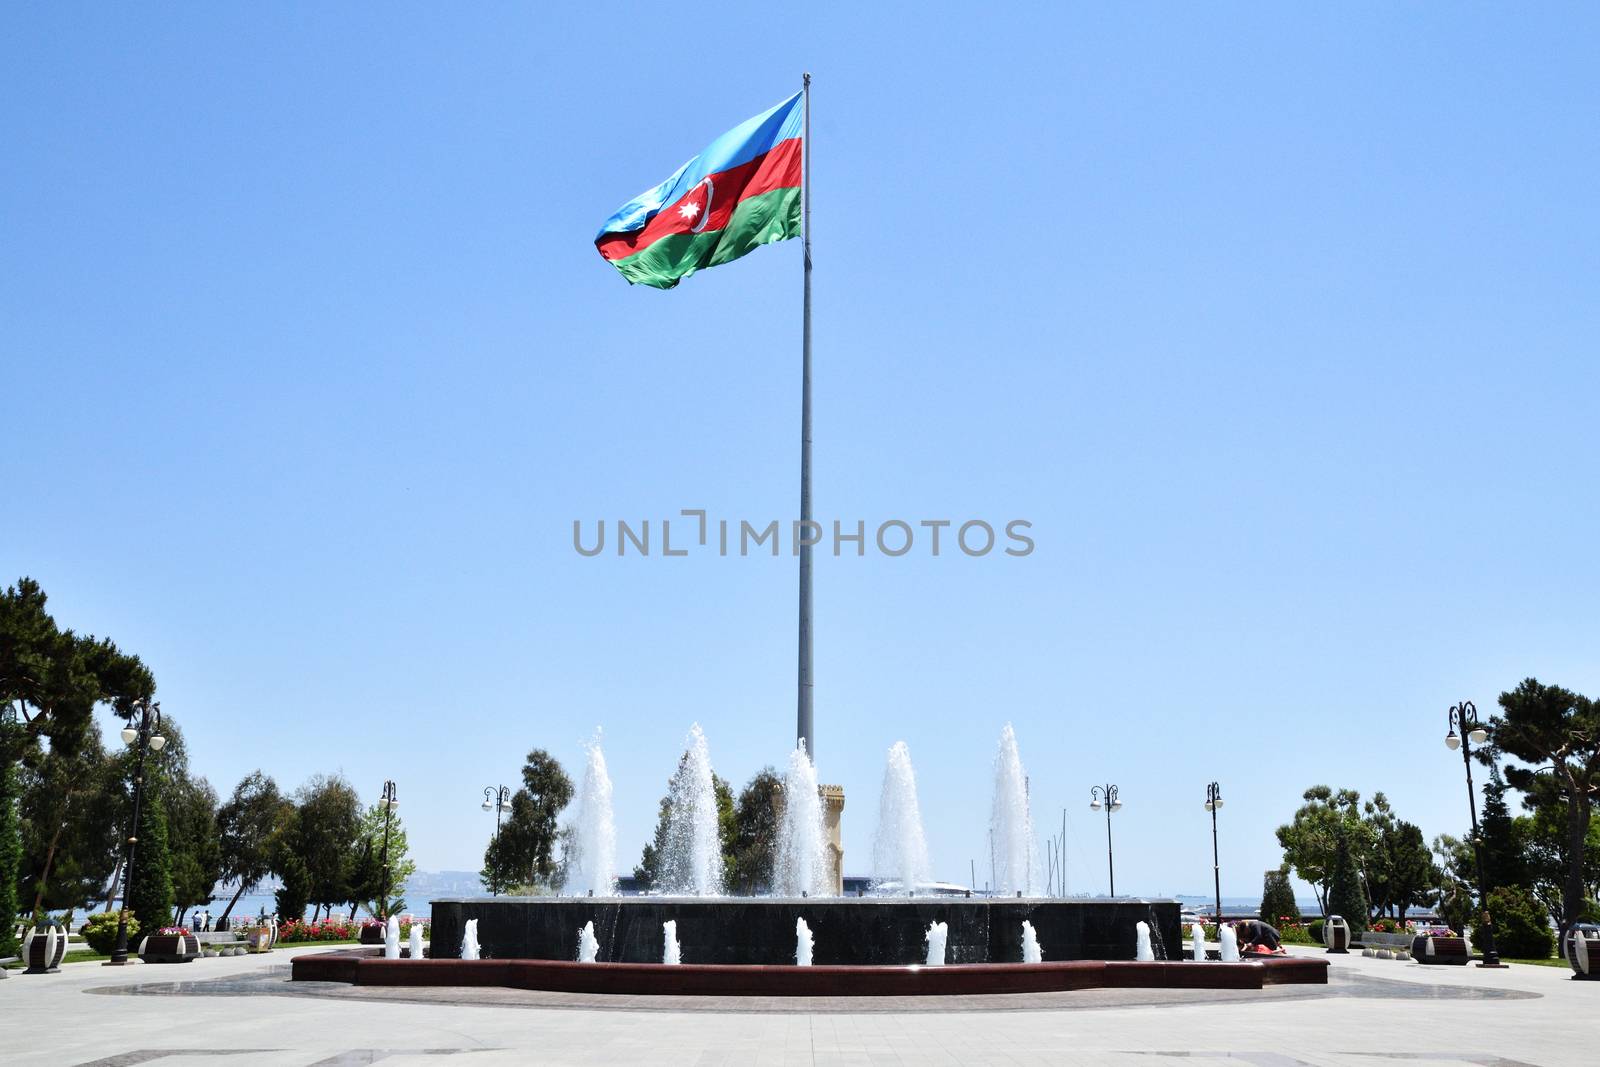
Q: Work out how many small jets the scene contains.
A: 11